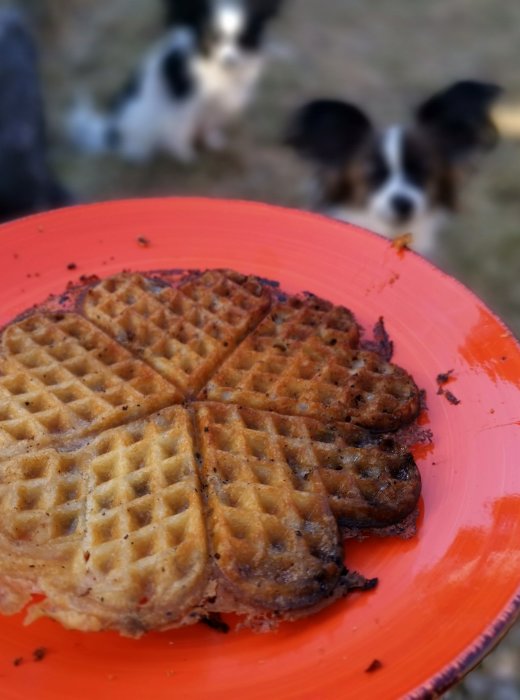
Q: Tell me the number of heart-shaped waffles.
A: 5